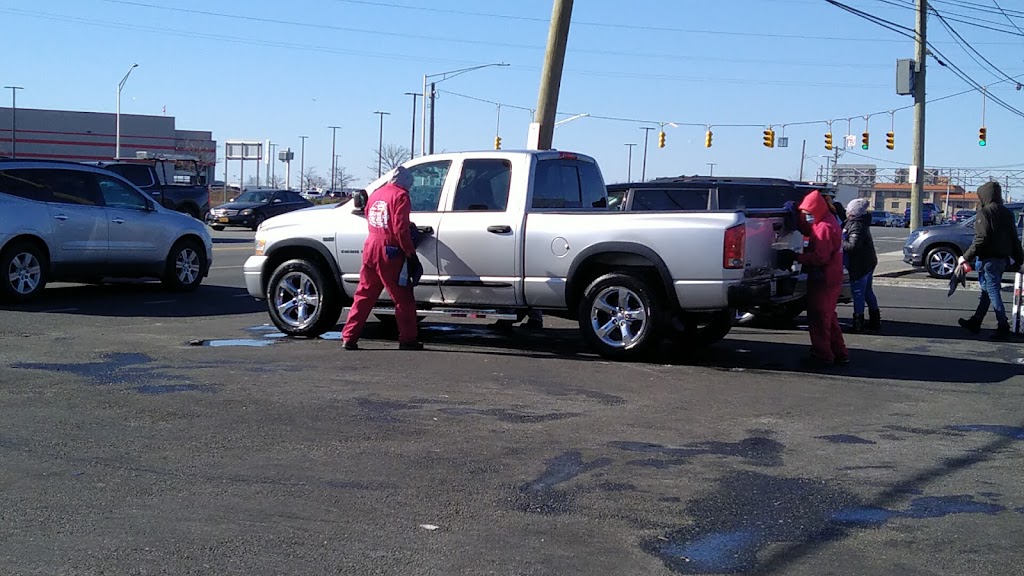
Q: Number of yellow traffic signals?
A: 8